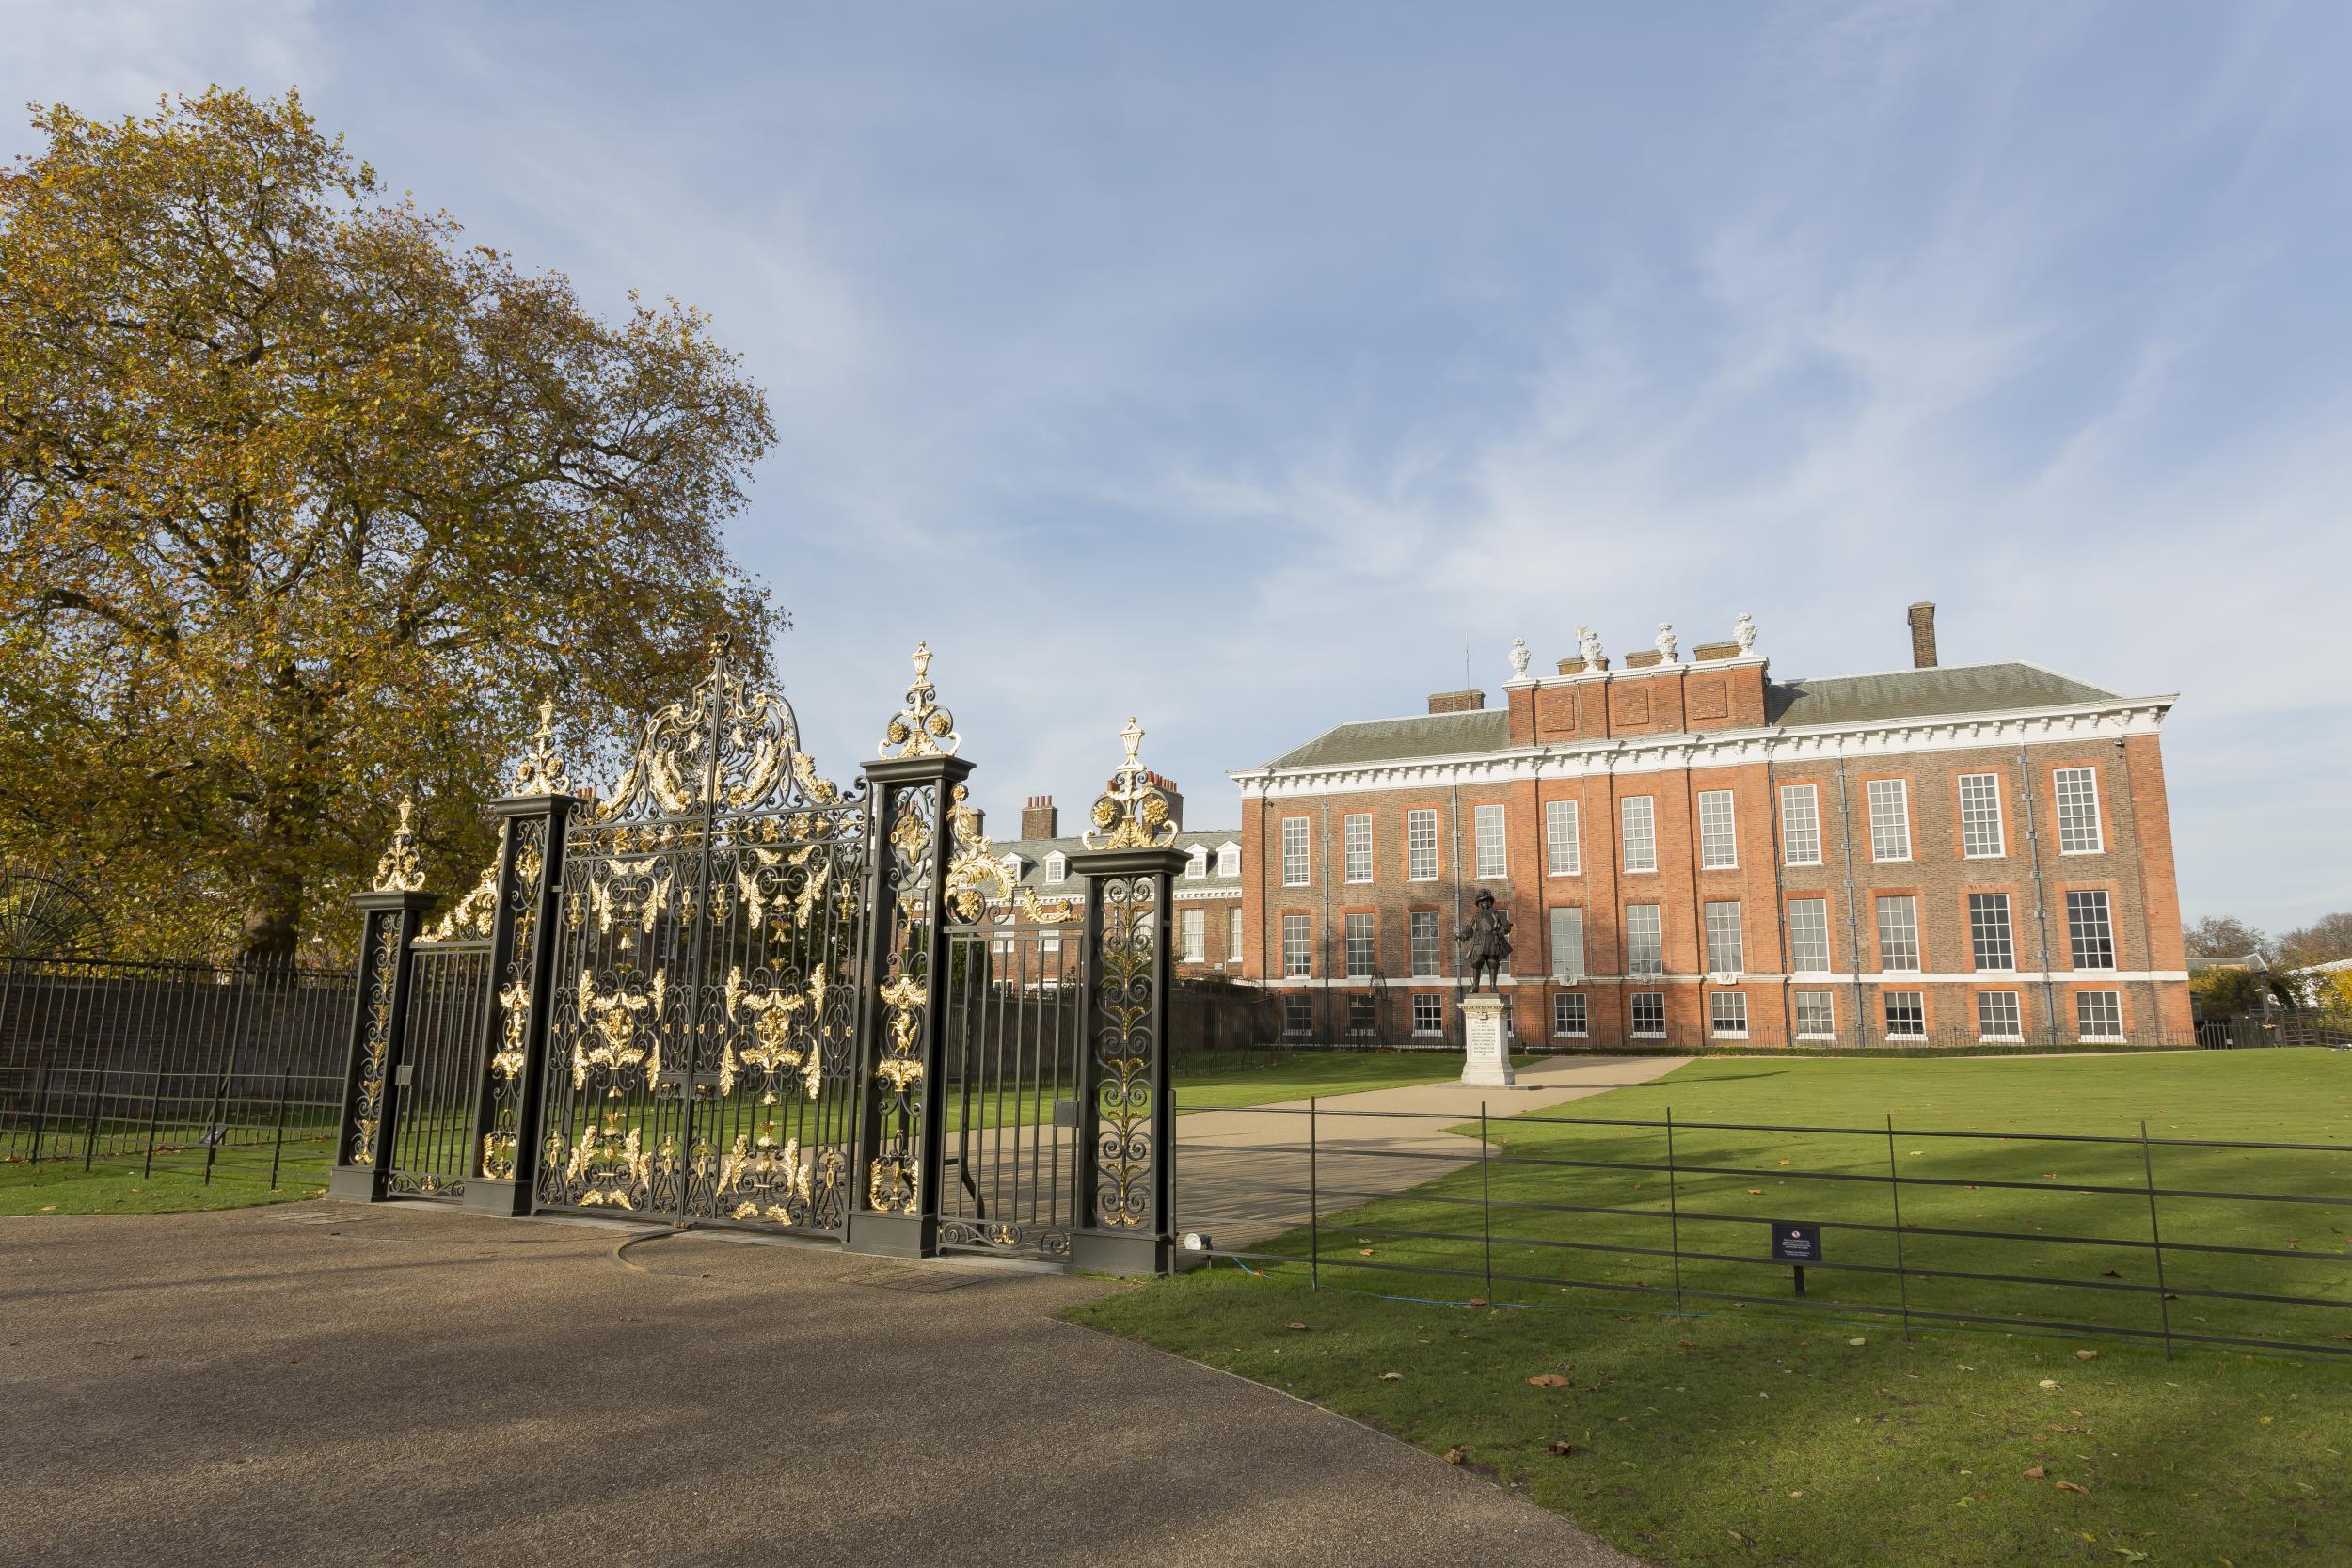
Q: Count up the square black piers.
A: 4